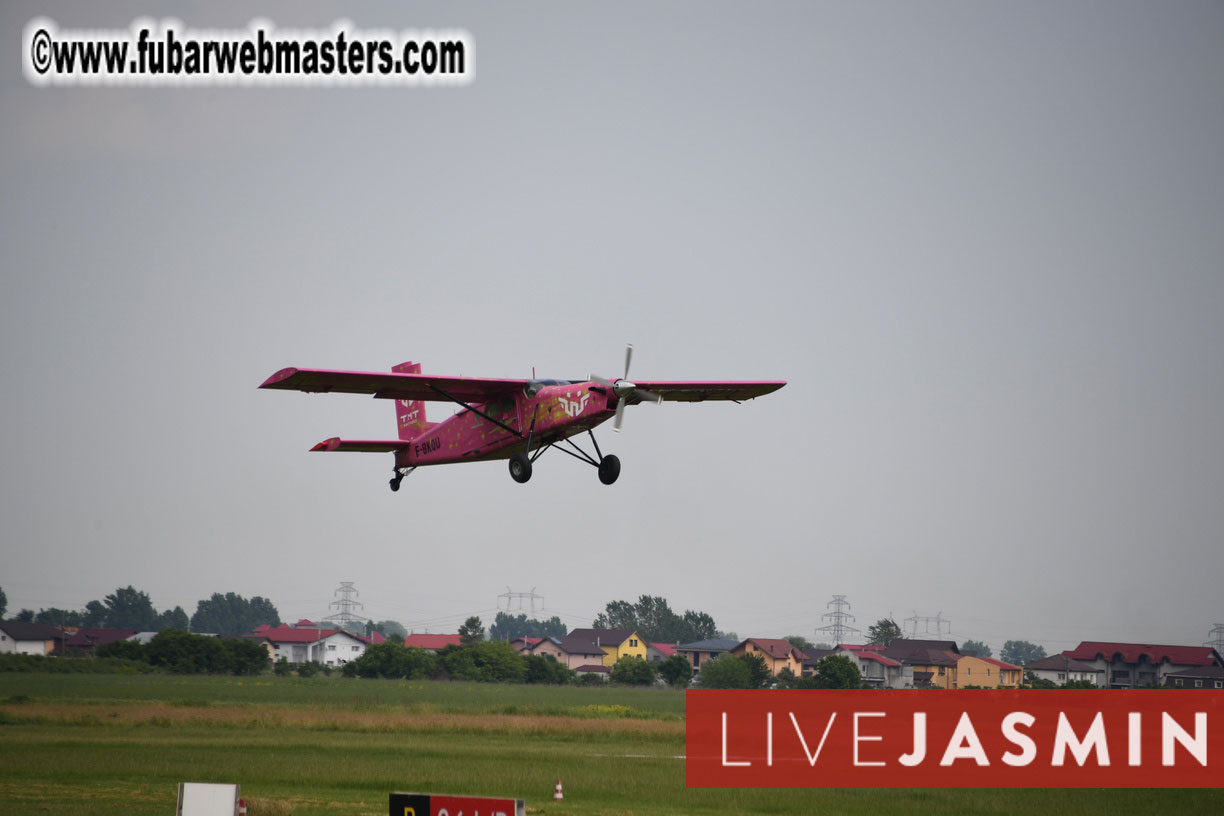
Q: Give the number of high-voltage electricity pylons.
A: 5